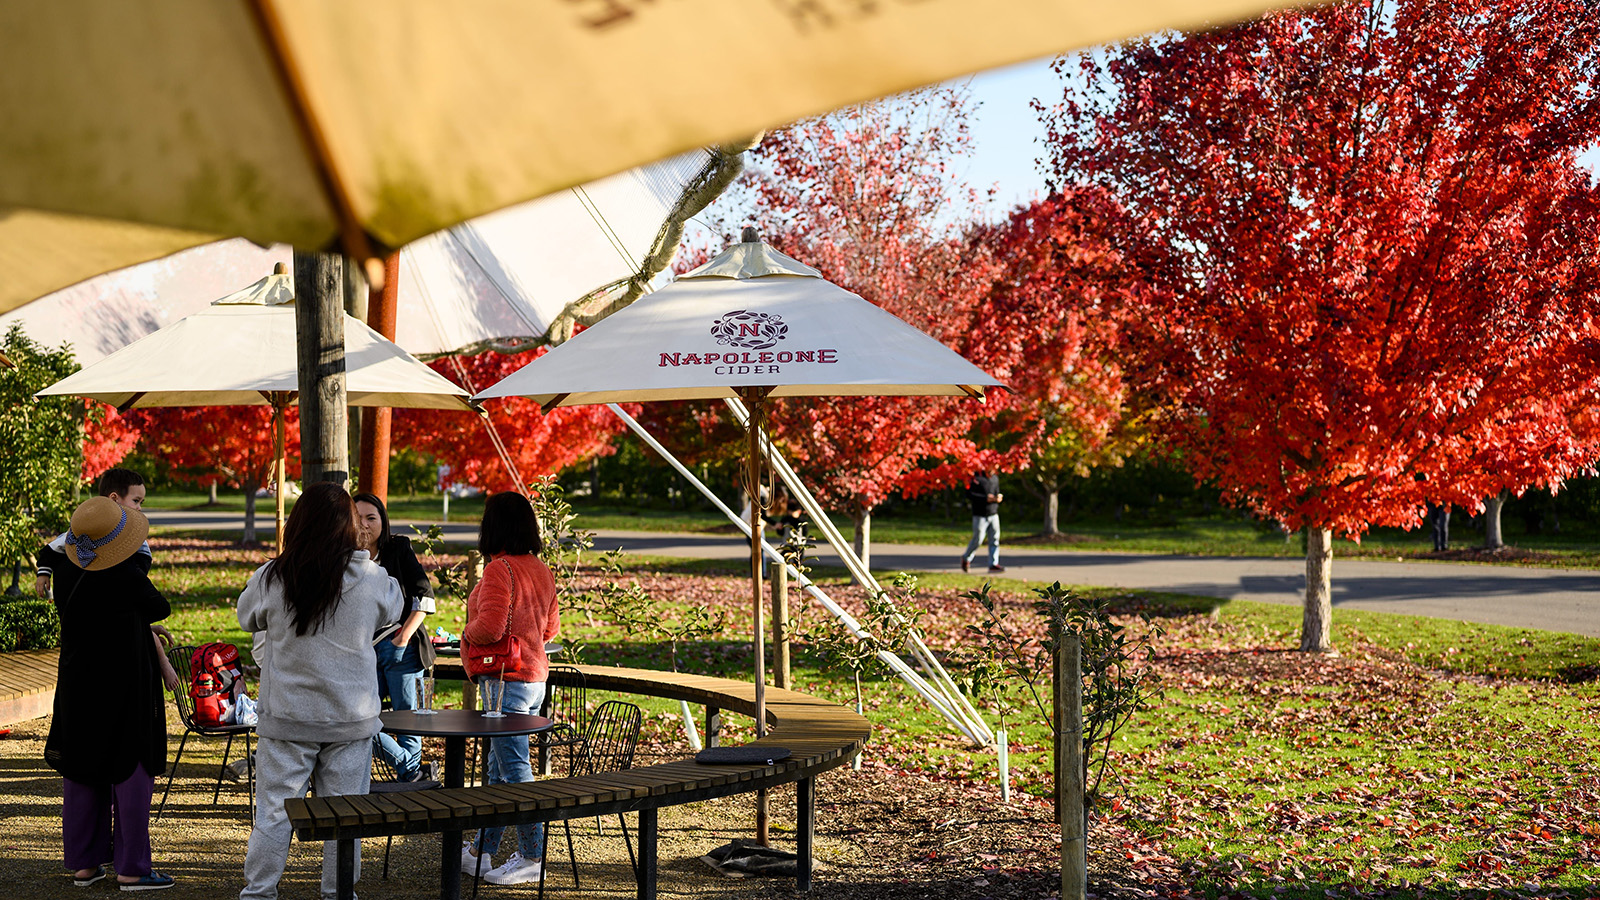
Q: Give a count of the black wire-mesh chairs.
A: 4